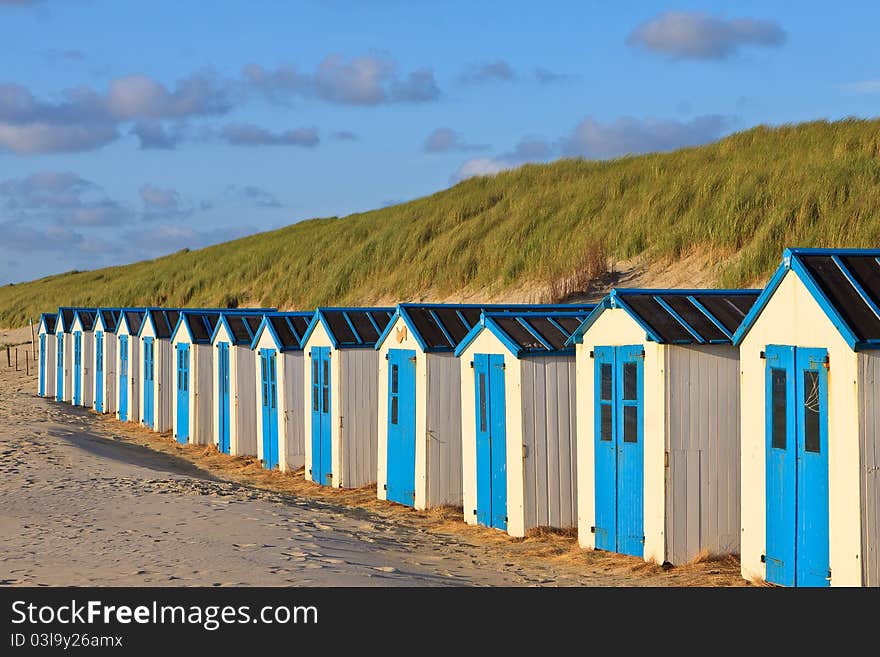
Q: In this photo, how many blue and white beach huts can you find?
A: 14